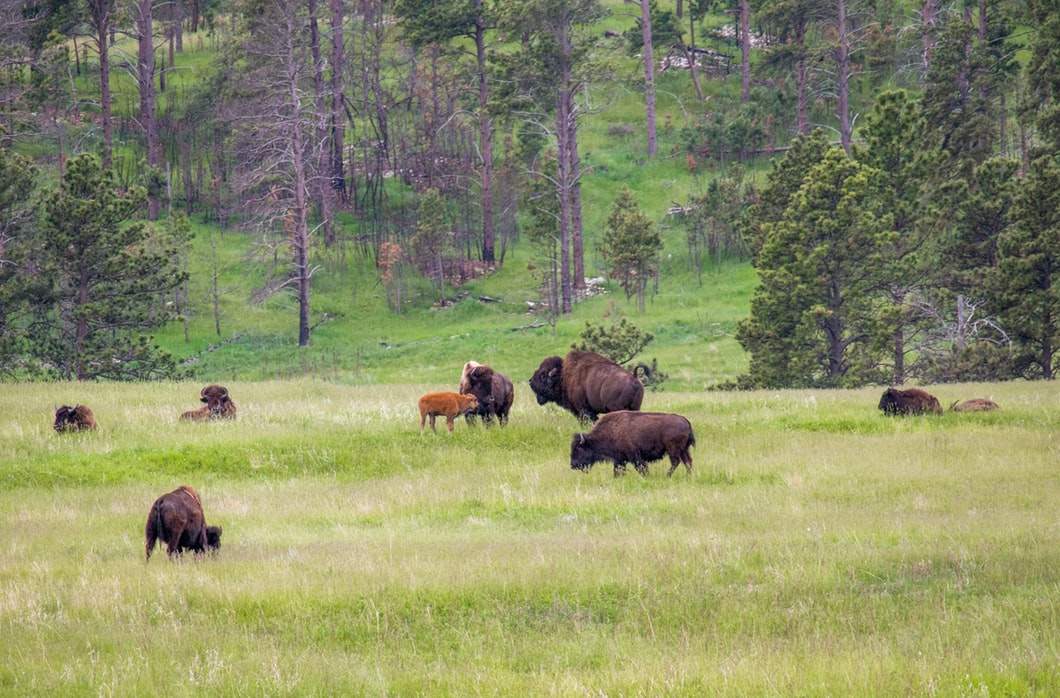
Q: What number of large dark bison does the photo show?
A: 7